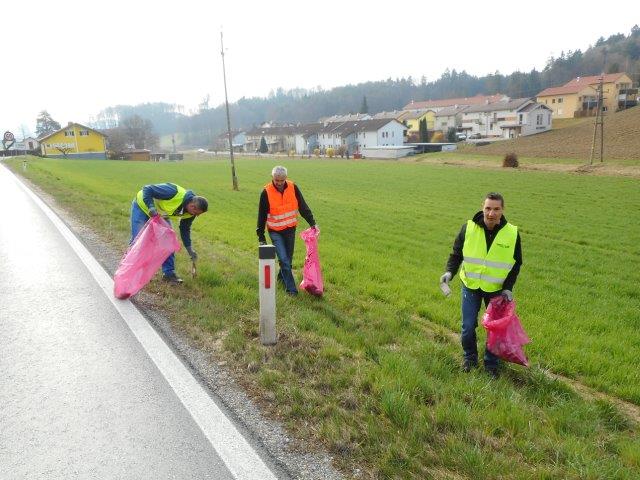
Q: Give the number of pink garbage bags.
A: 3